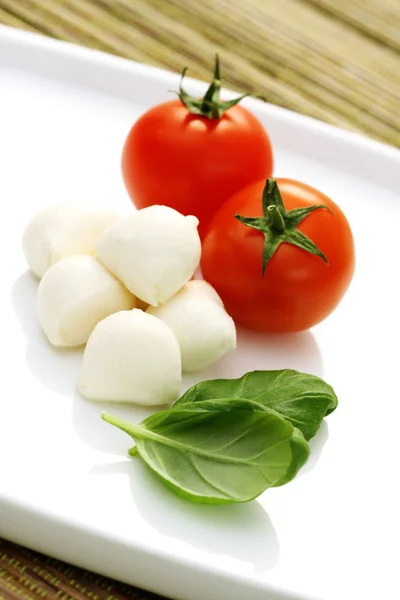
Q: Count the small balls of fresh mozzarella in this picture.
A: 5